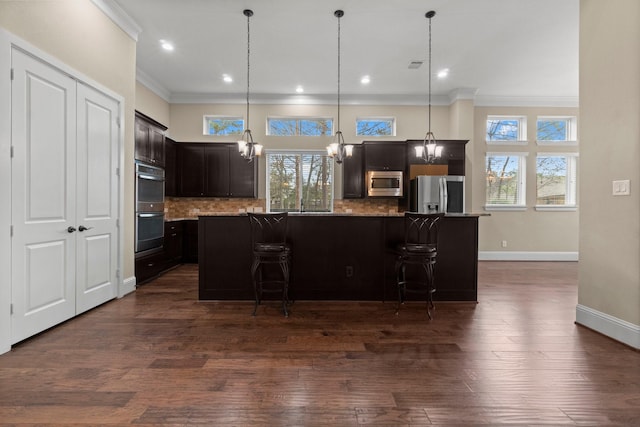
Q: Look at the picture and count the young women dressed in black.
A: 0